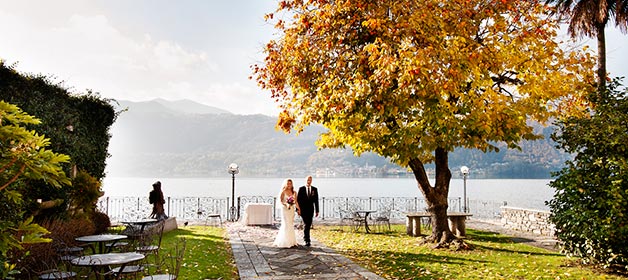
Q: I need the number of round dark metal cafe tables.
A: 4